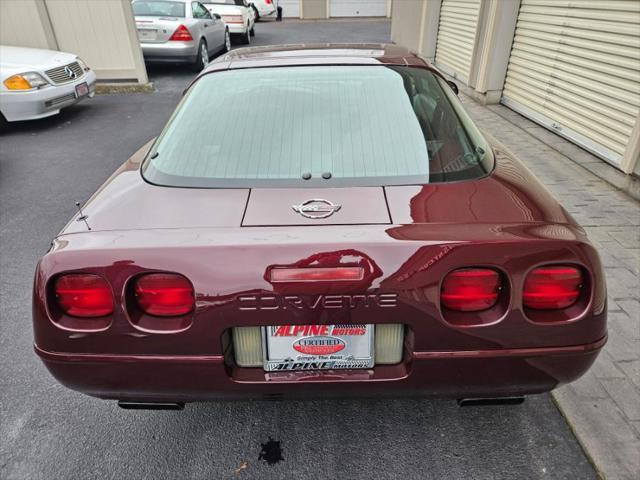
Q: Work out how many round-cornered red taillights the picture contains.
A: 4